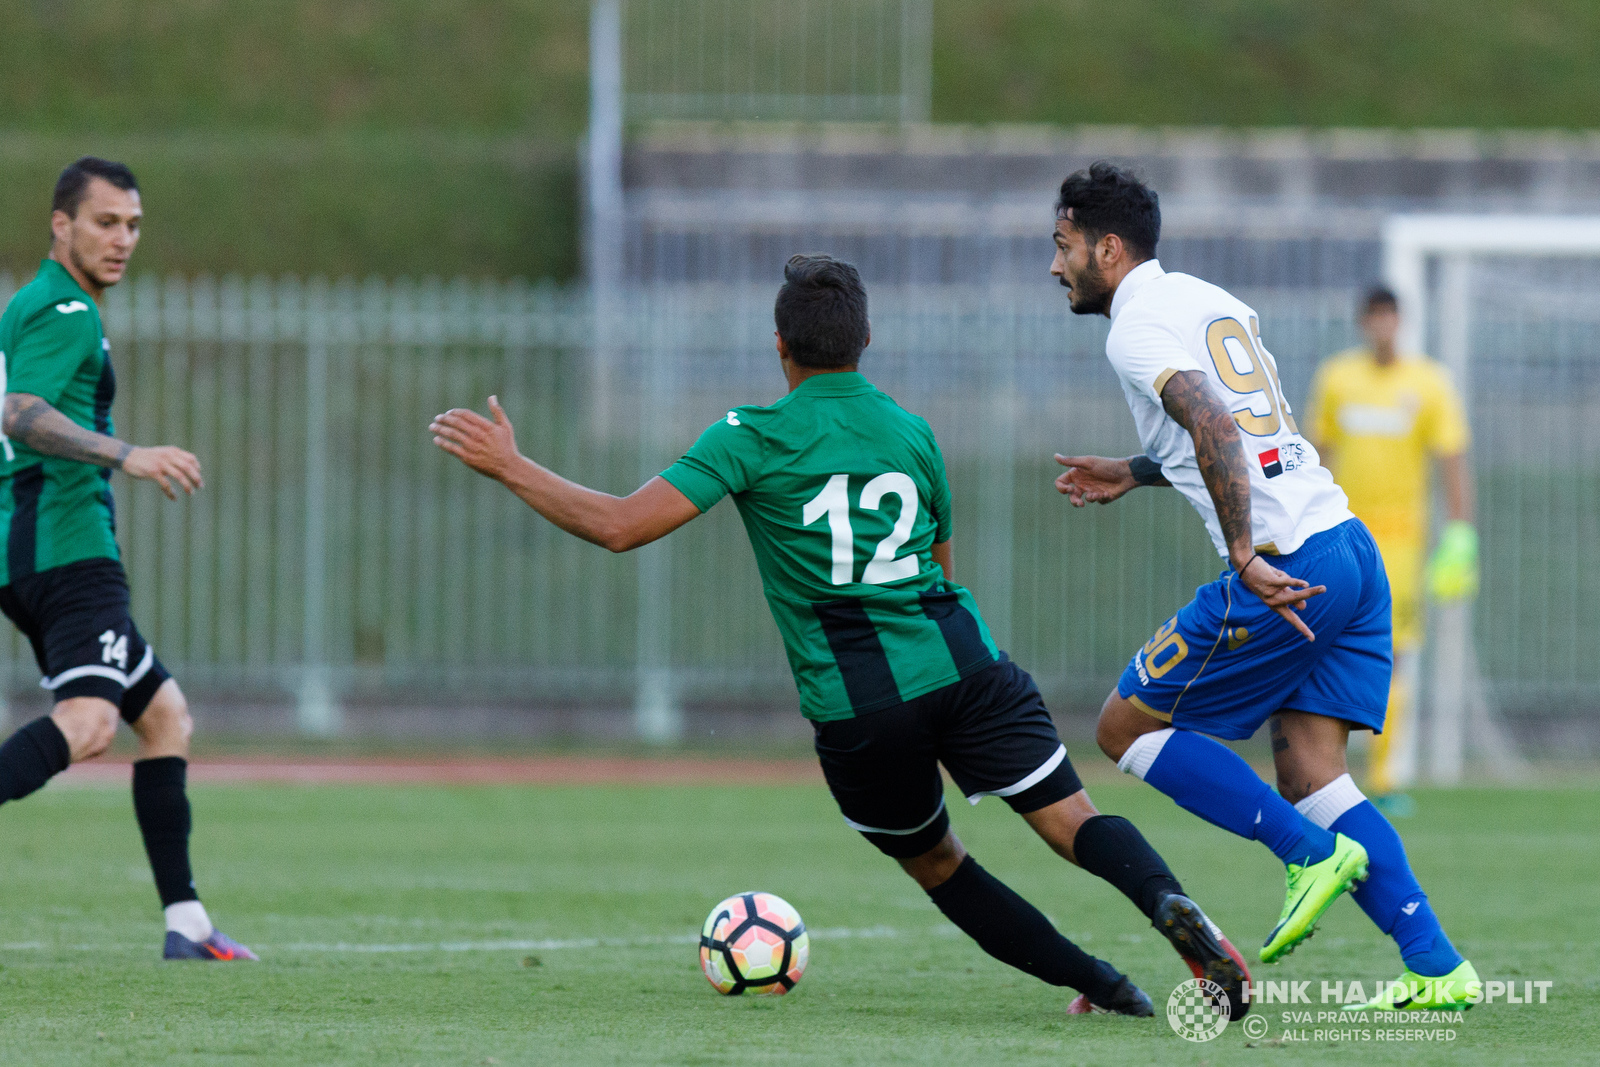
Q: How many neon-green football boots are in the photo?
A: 2